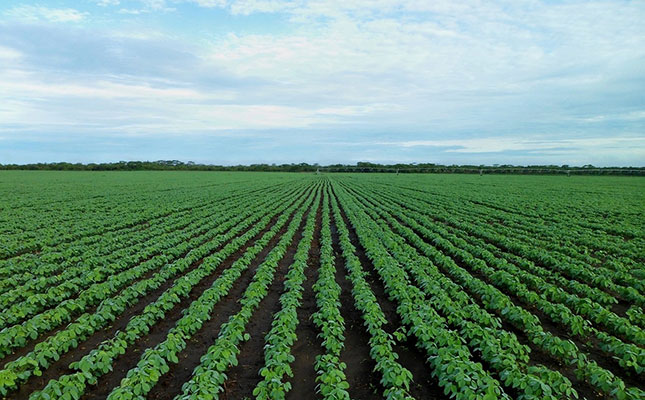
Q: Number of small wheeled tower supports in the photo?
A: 4